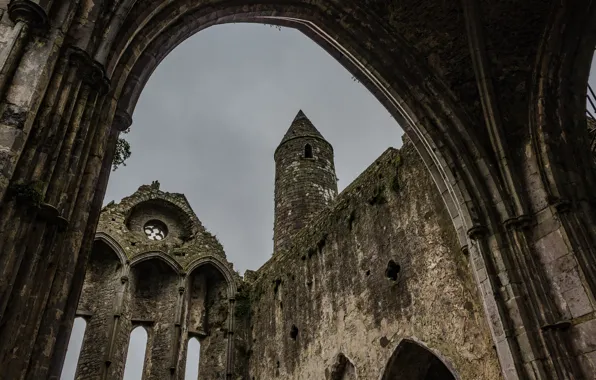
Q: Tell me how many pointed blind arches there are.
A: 3